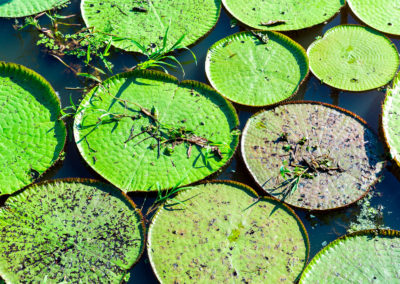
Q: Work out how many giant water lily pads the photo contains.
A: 13